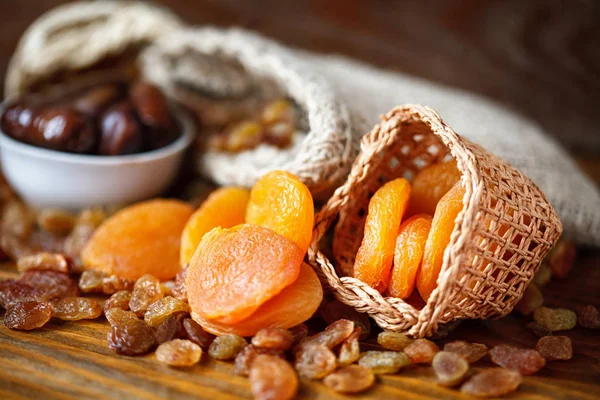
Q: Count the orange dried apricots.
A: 9